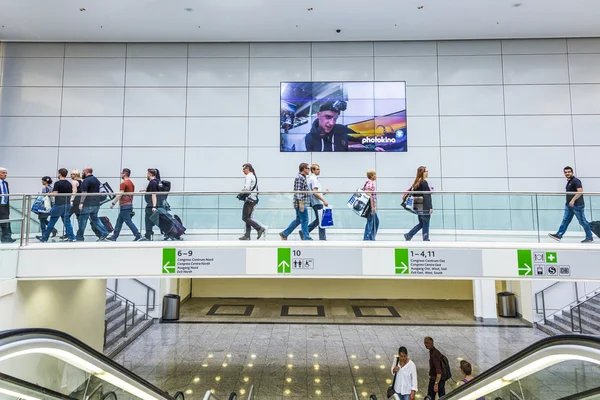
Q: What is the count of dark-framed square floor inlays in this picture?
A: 3